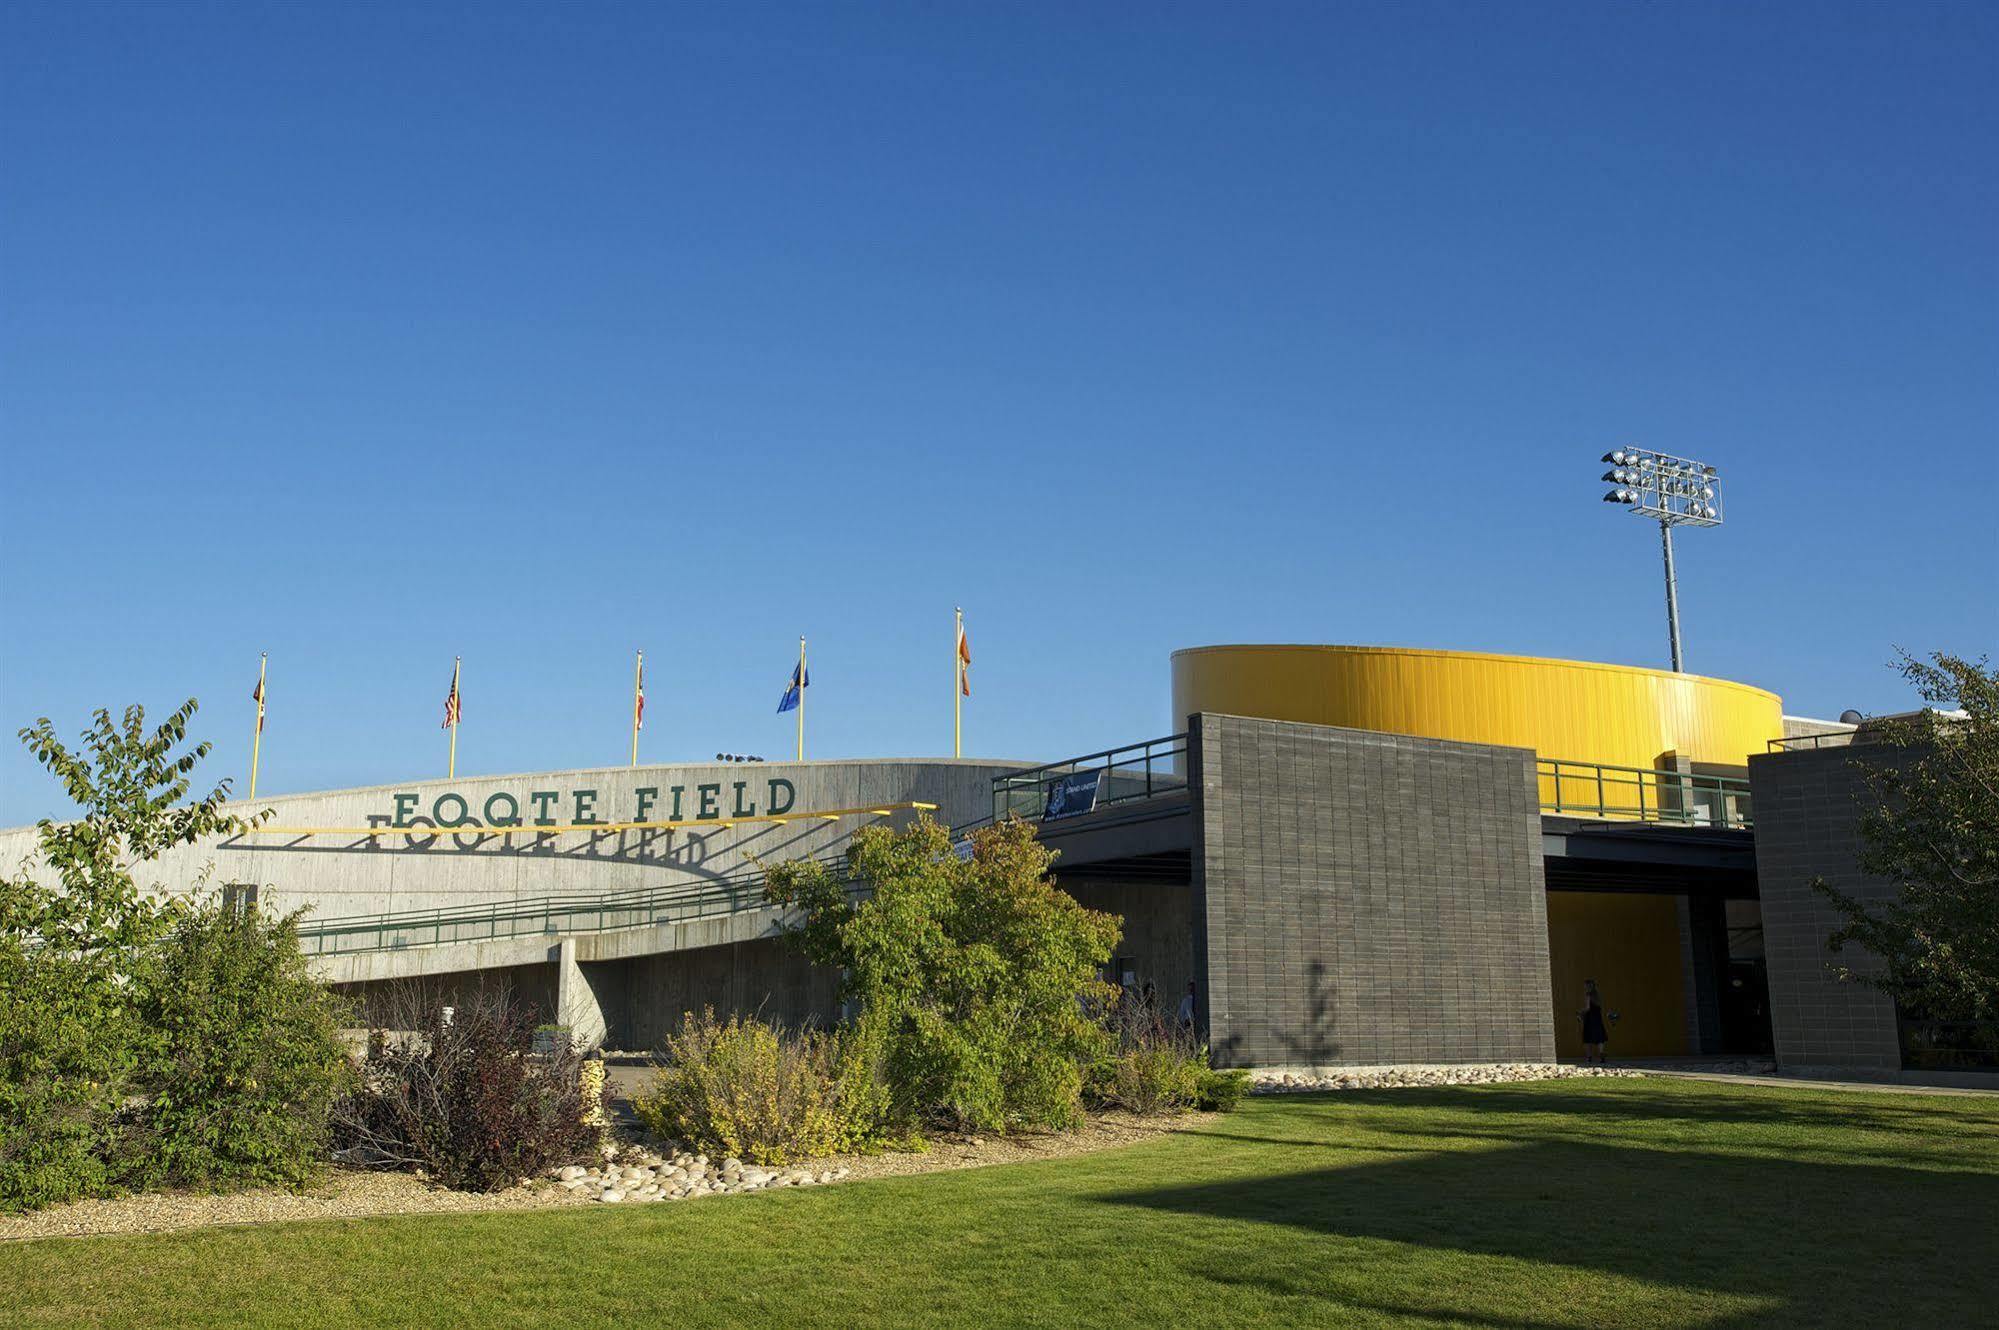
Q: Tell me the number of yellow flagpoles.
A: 5